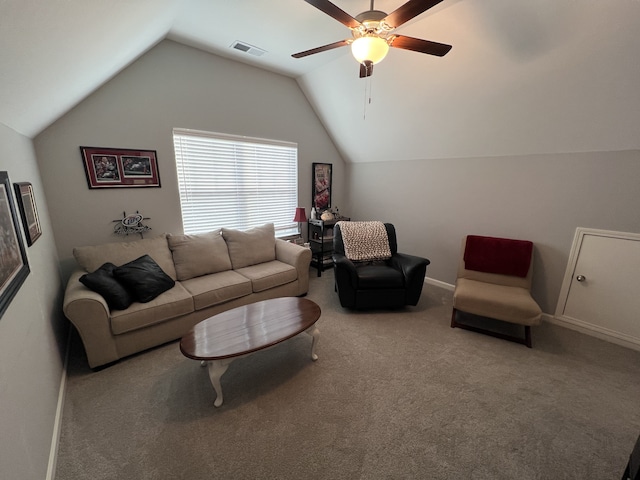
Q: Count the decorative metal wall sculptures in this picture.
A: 1